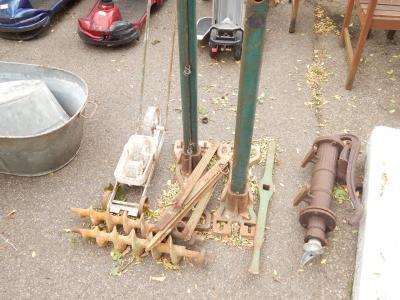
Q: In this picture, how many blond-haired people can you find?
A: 0